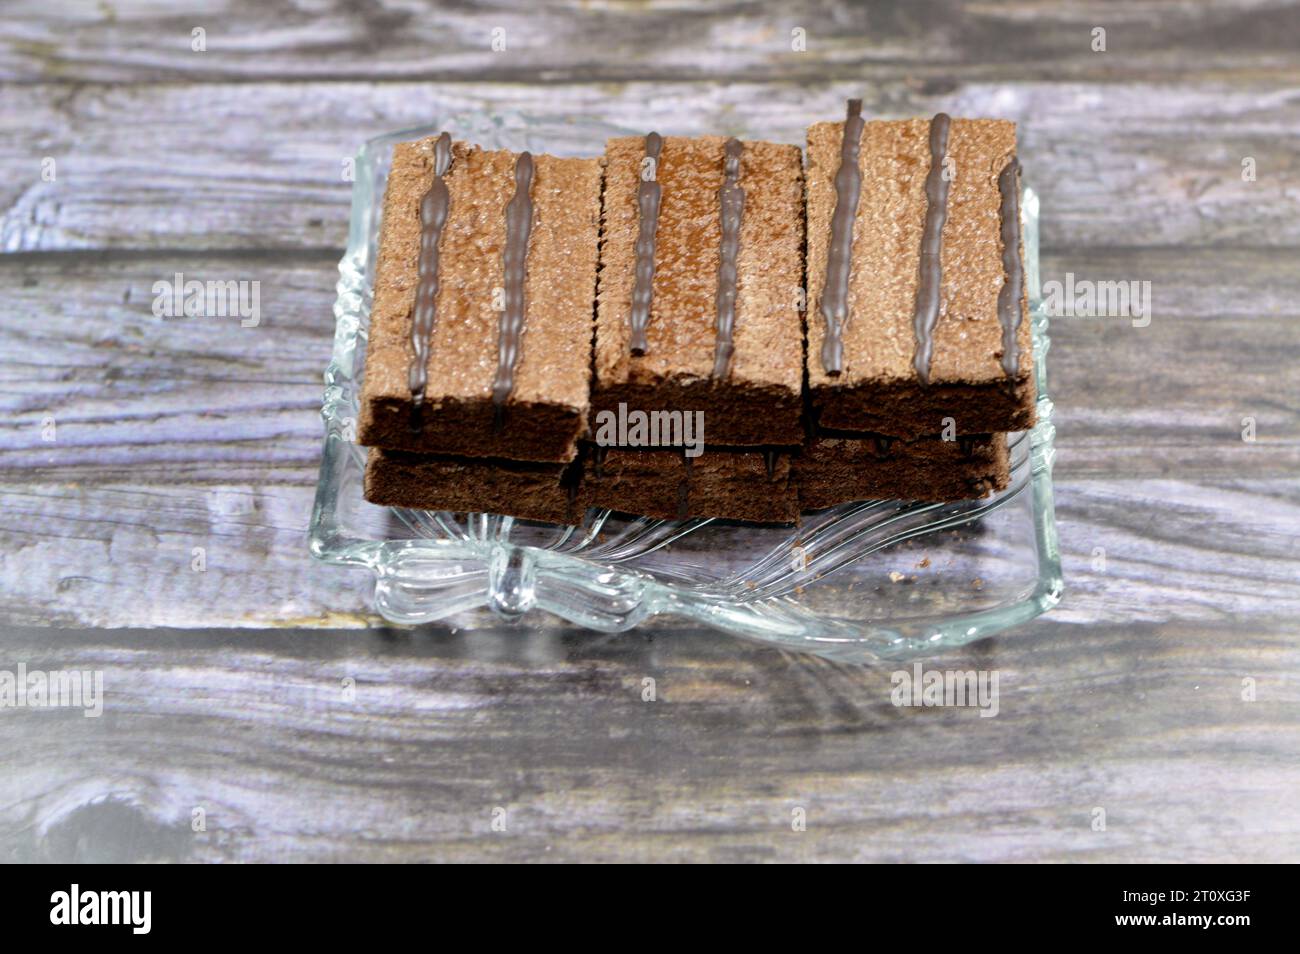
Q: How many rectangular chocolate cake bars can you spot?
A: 6